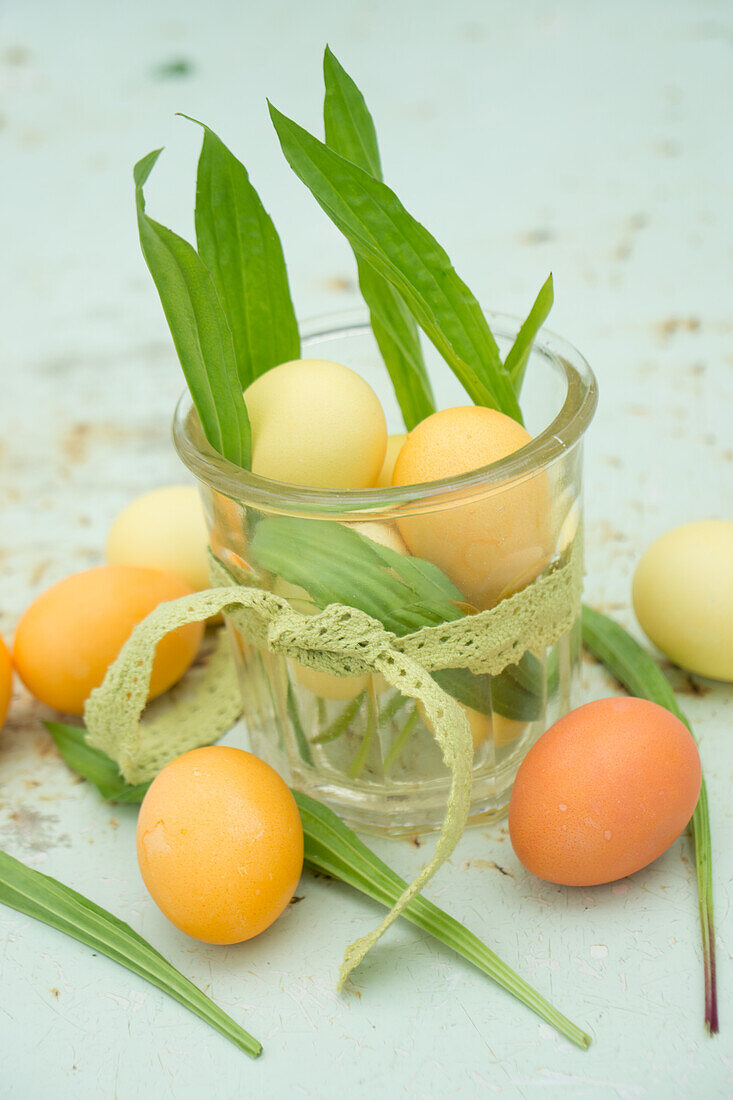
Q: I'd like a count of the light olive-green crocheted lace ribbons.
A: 1